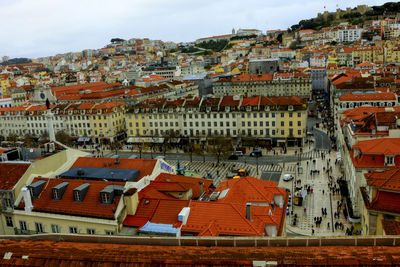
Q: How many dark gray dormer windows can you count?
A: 4